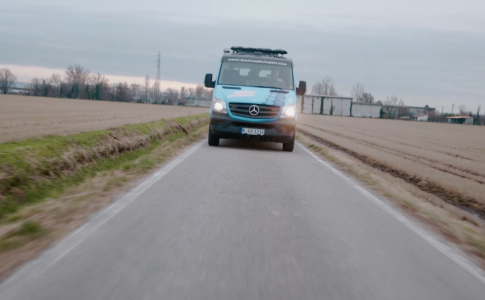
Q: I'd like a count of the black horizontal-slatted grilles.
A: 1